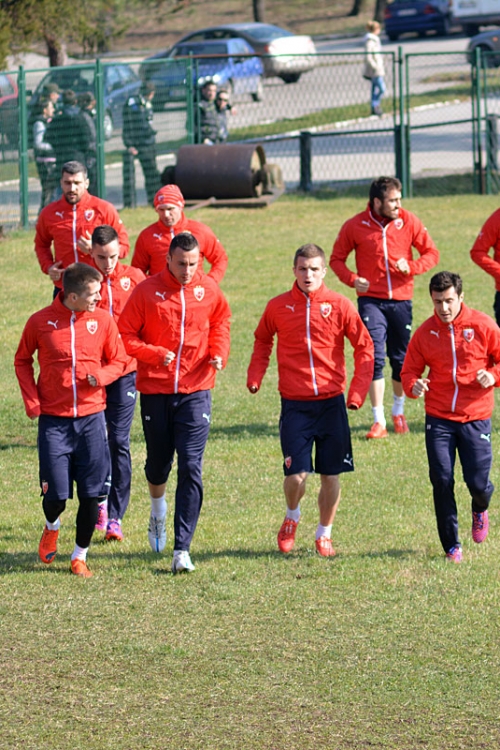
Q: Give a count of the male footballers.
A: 9